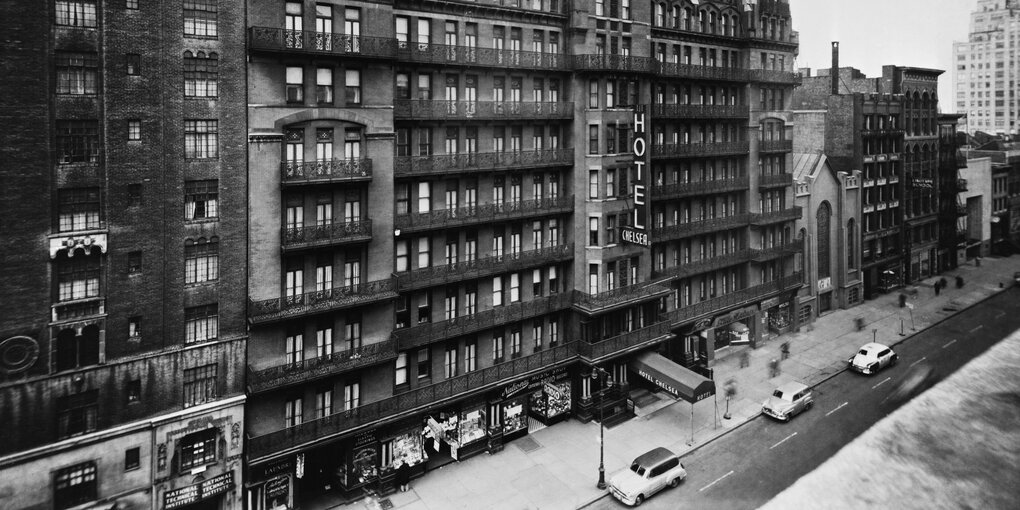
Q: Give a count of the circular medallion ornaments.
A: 1